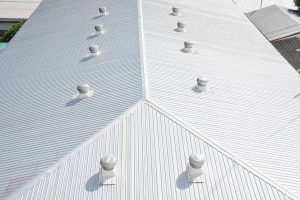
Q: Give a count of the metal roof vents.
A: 10